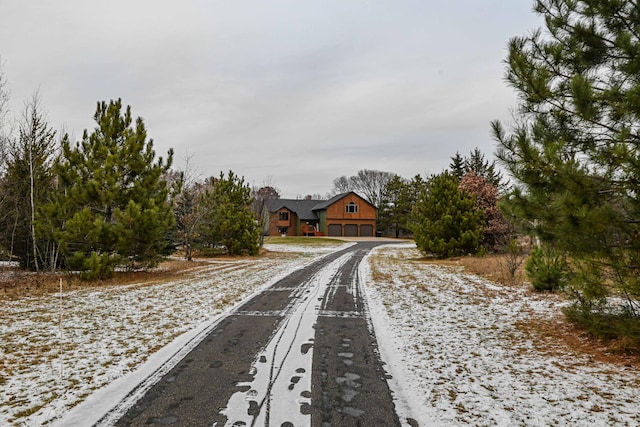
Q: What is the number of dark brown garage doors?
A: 3